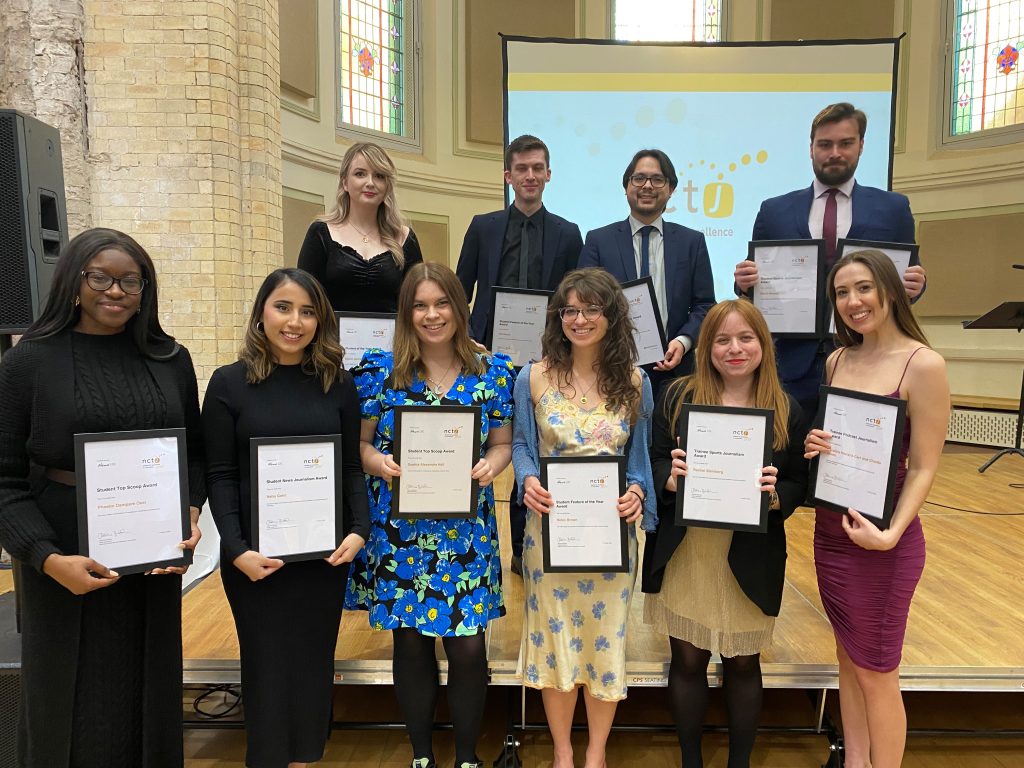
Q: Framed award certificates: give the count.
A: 11